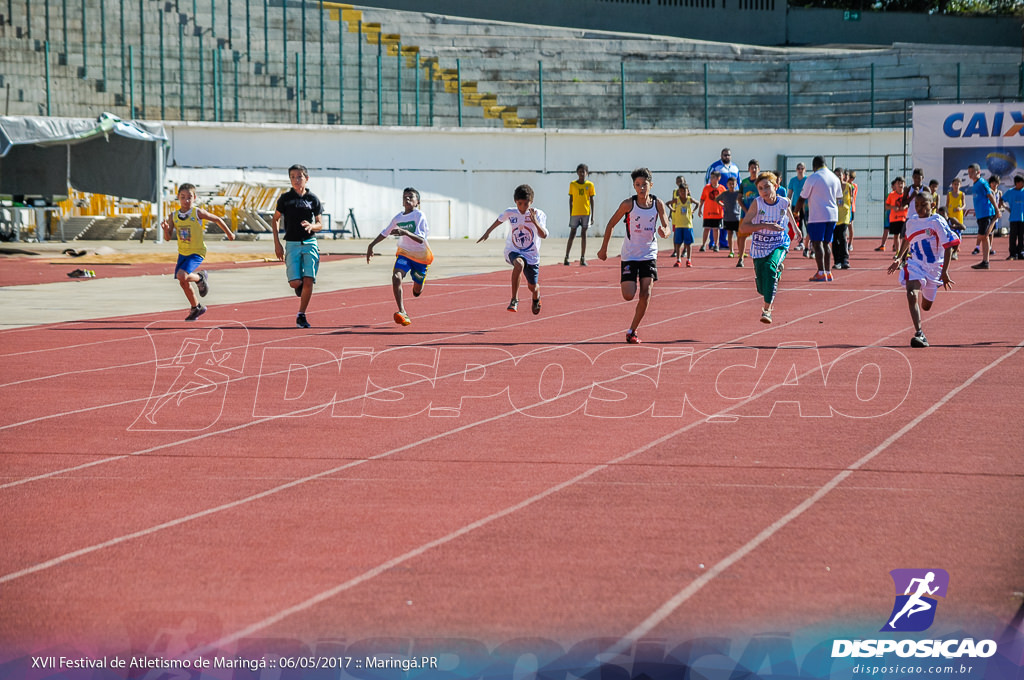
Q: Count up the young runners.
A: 7